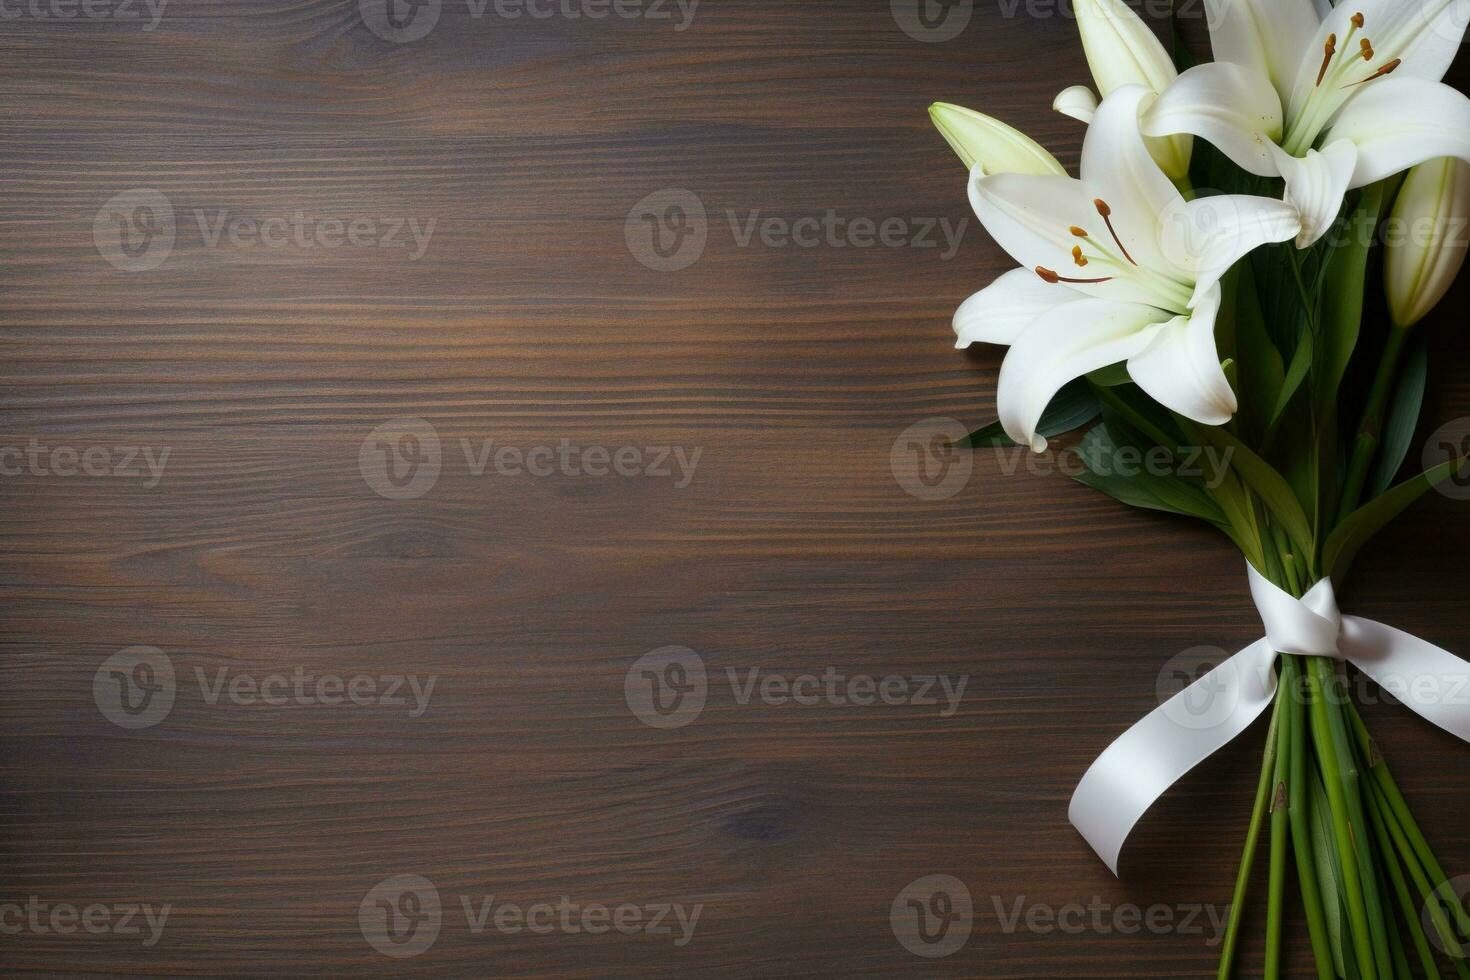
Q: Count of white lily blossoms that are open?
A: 2